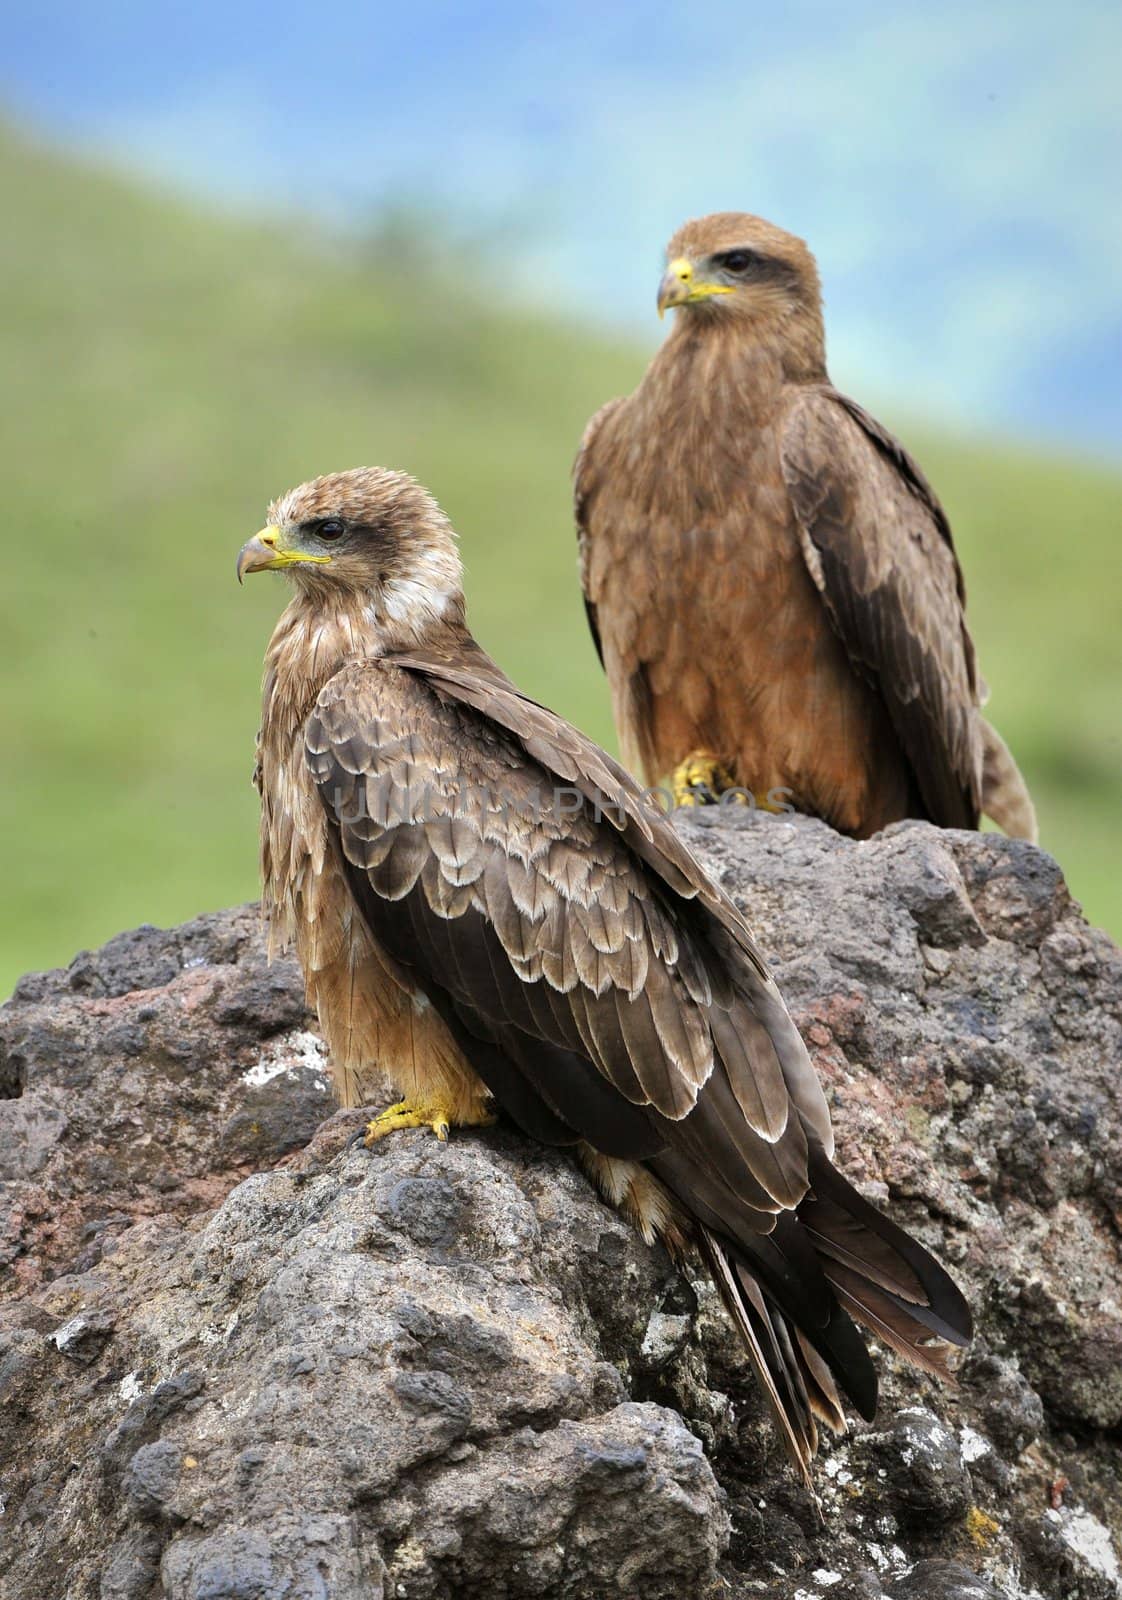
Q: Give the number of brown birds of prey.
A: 2